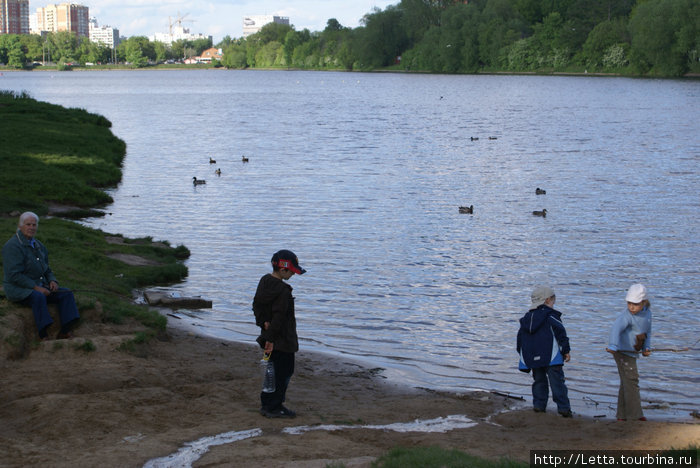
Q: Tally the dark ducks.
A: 9